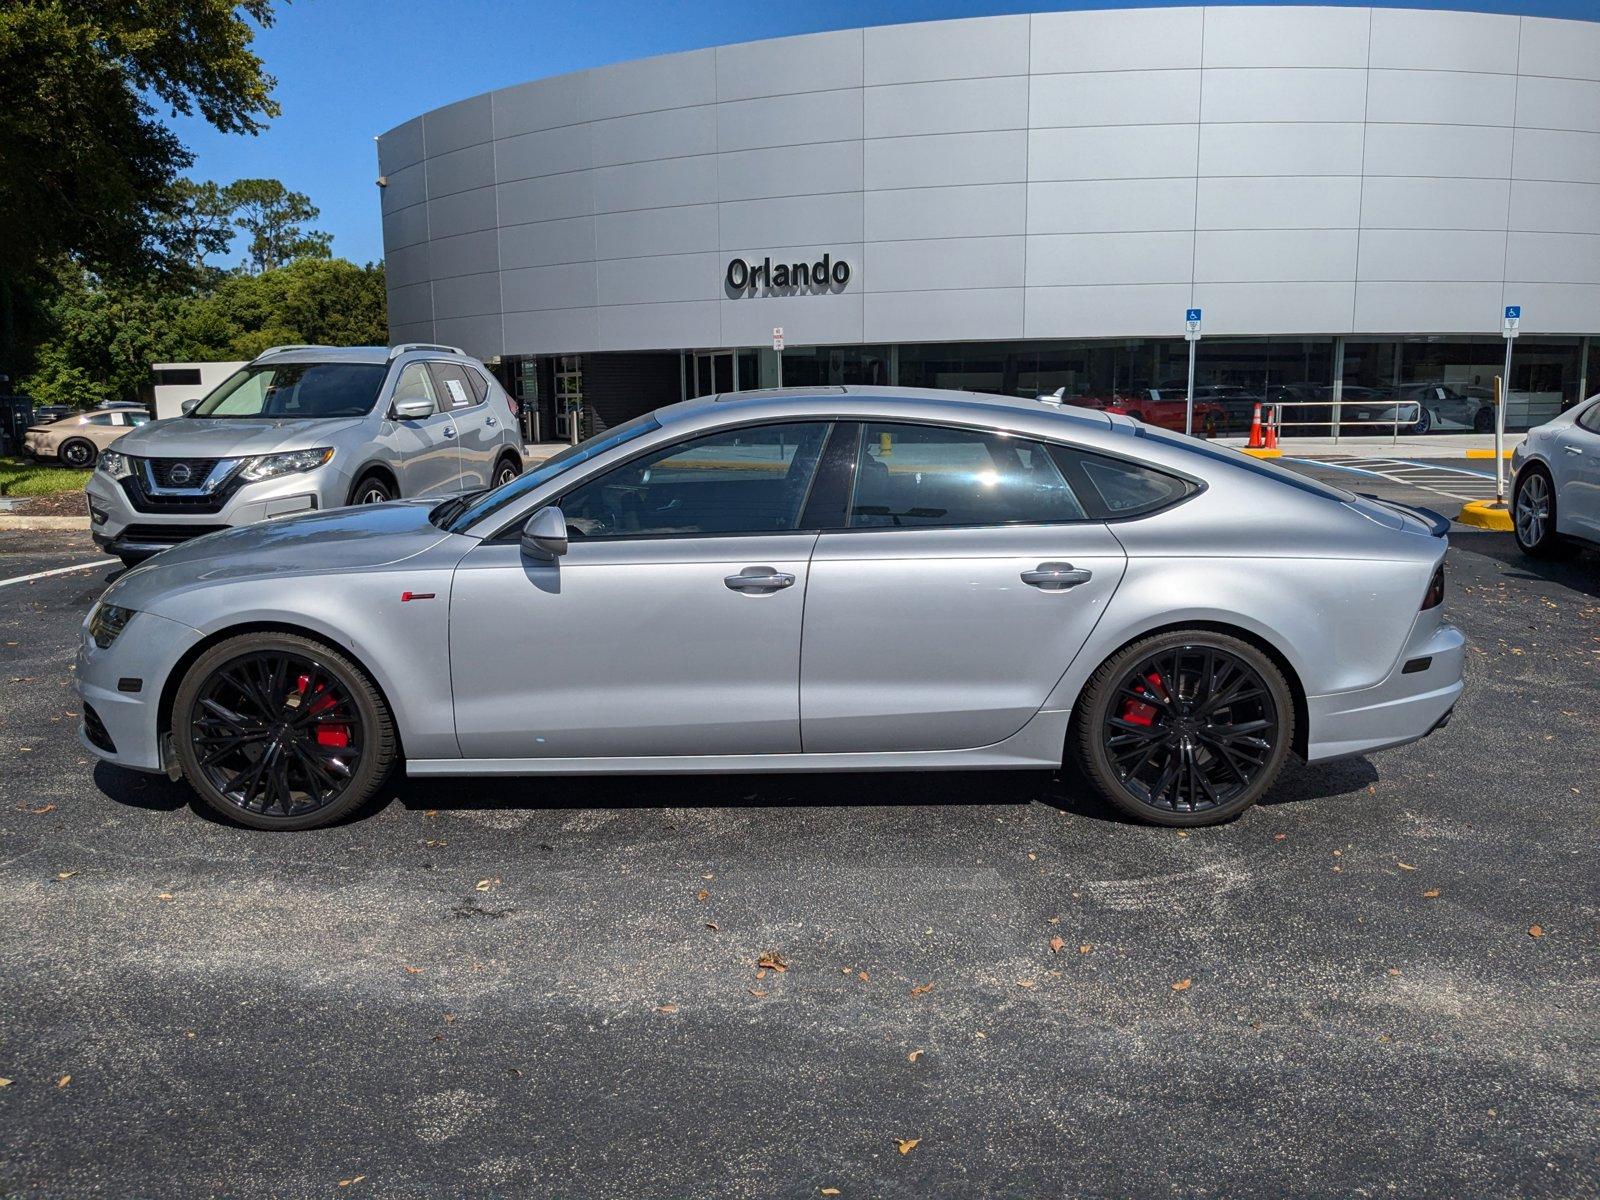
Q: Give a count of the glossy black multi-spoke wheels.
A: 2